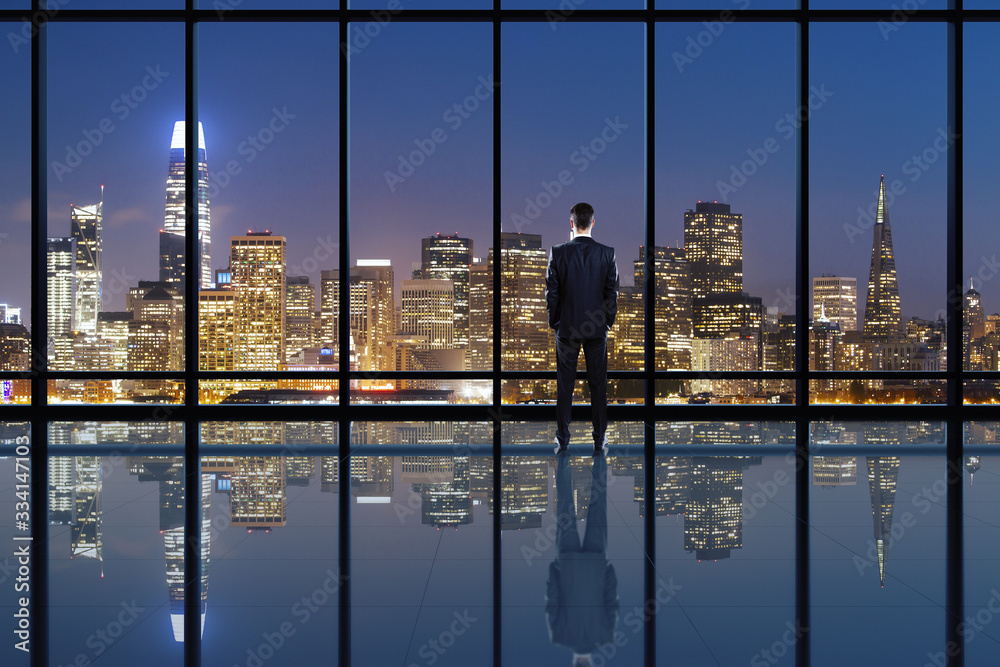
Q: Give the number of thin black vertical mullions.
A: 7